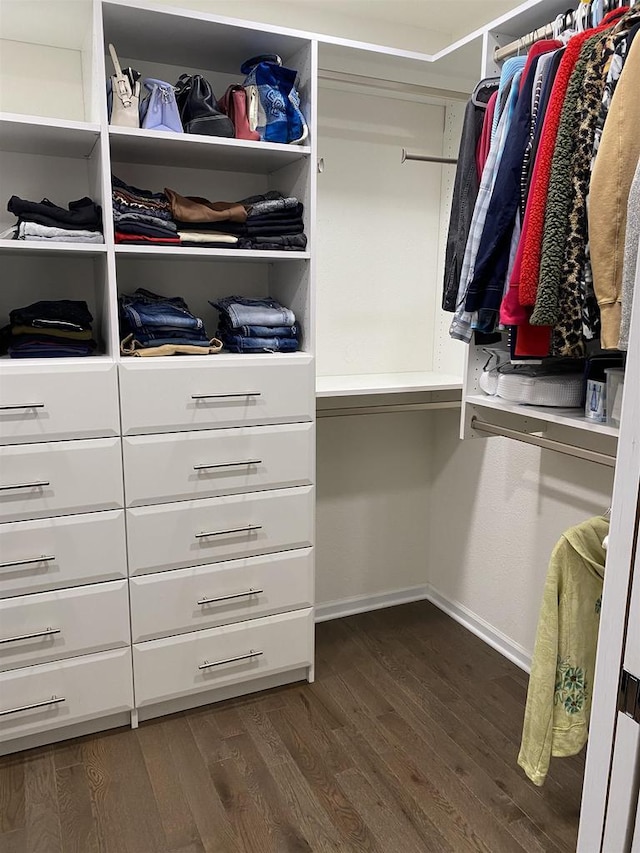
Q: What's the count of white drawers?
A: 10